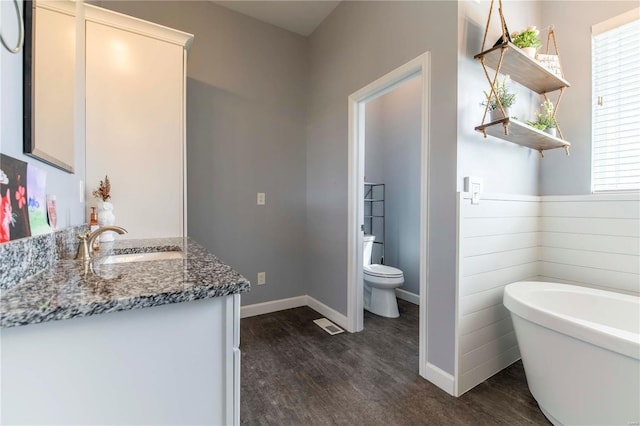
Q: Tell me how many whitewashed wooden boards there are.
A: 2